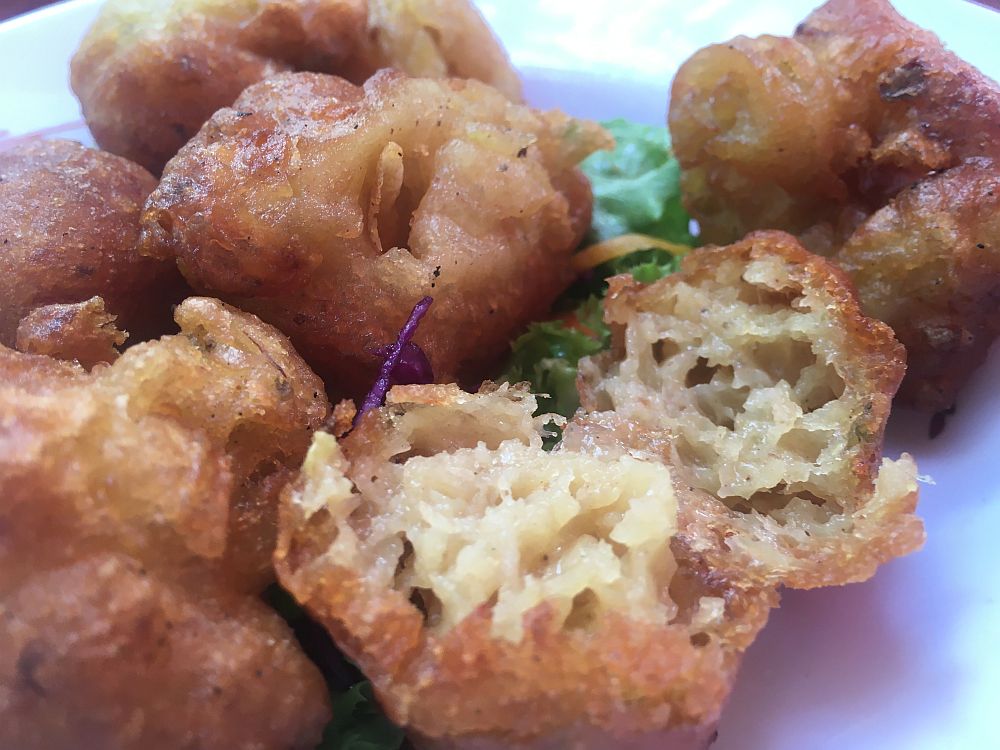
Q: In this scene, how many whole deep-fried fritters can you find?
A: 5